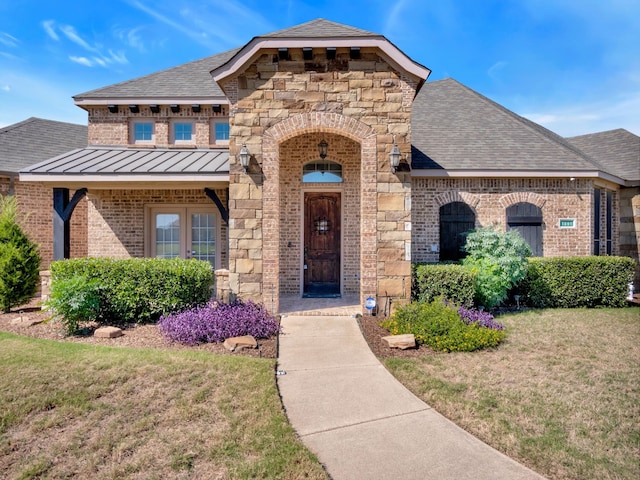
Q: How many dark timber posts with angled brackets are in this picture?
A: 2